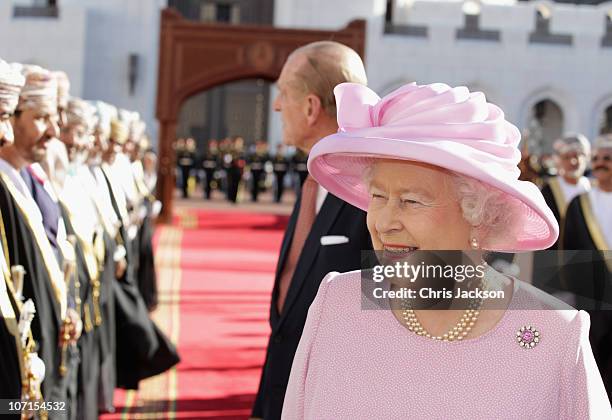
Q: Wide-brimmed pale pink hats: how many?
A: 1